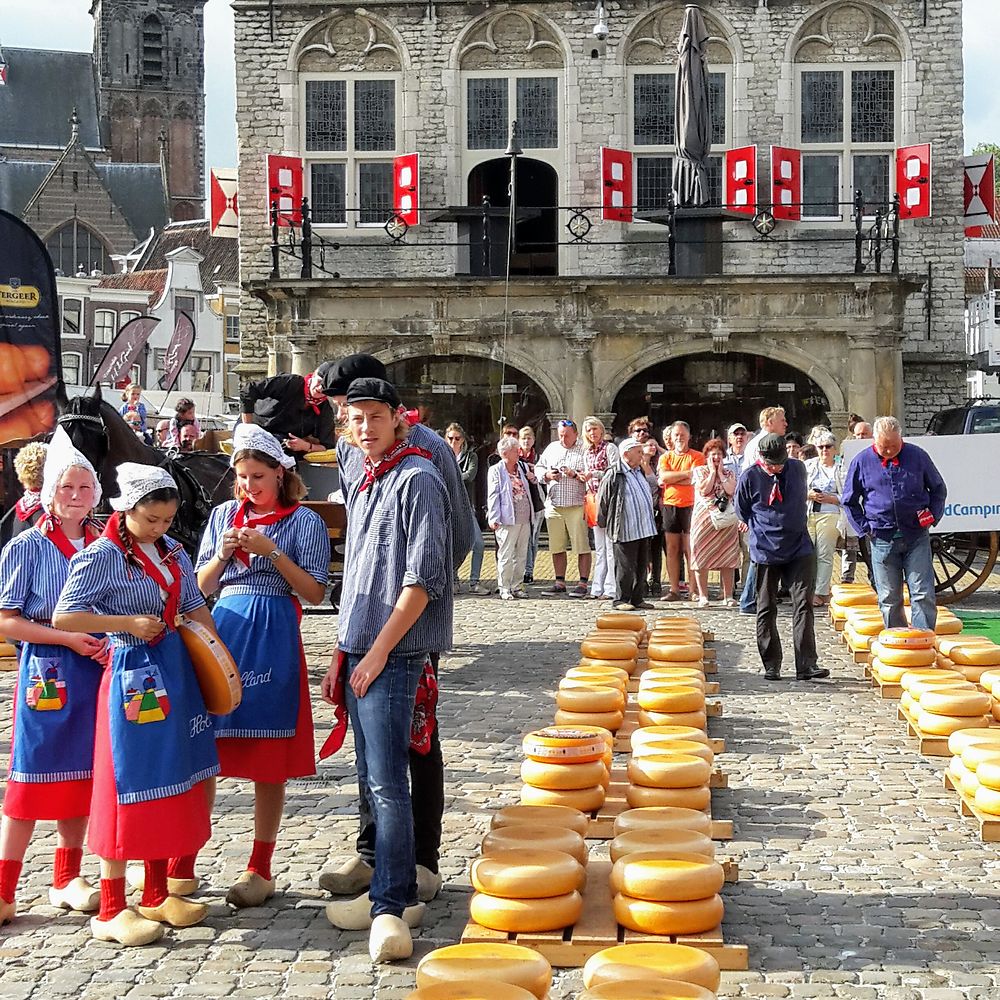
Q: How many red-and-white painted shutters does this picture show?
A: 8